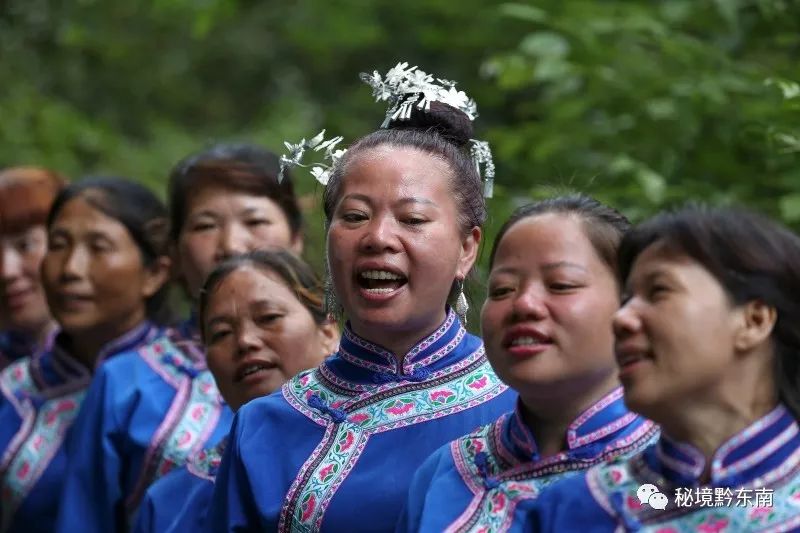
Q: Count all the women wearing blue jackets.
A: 7